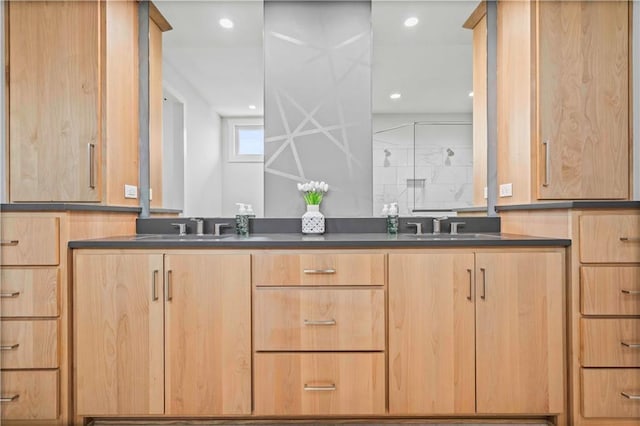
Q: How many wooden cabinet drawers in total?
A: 11